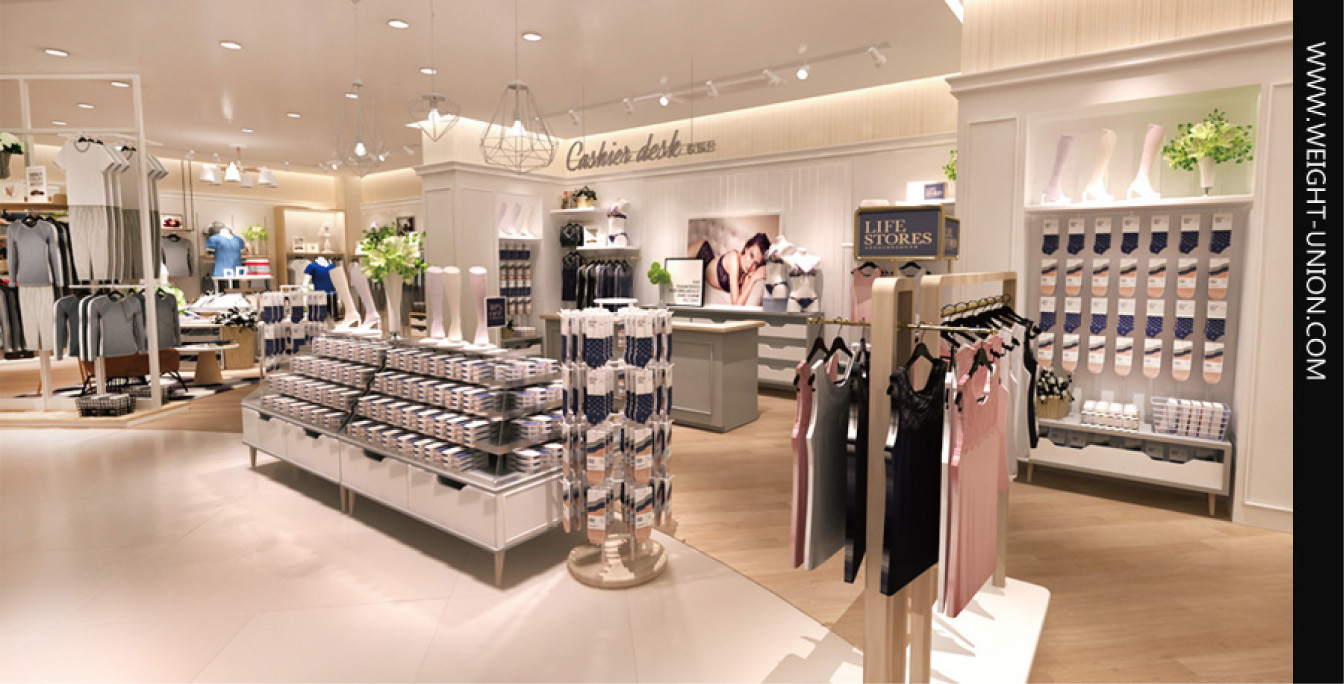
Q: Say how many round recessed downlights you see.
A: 11